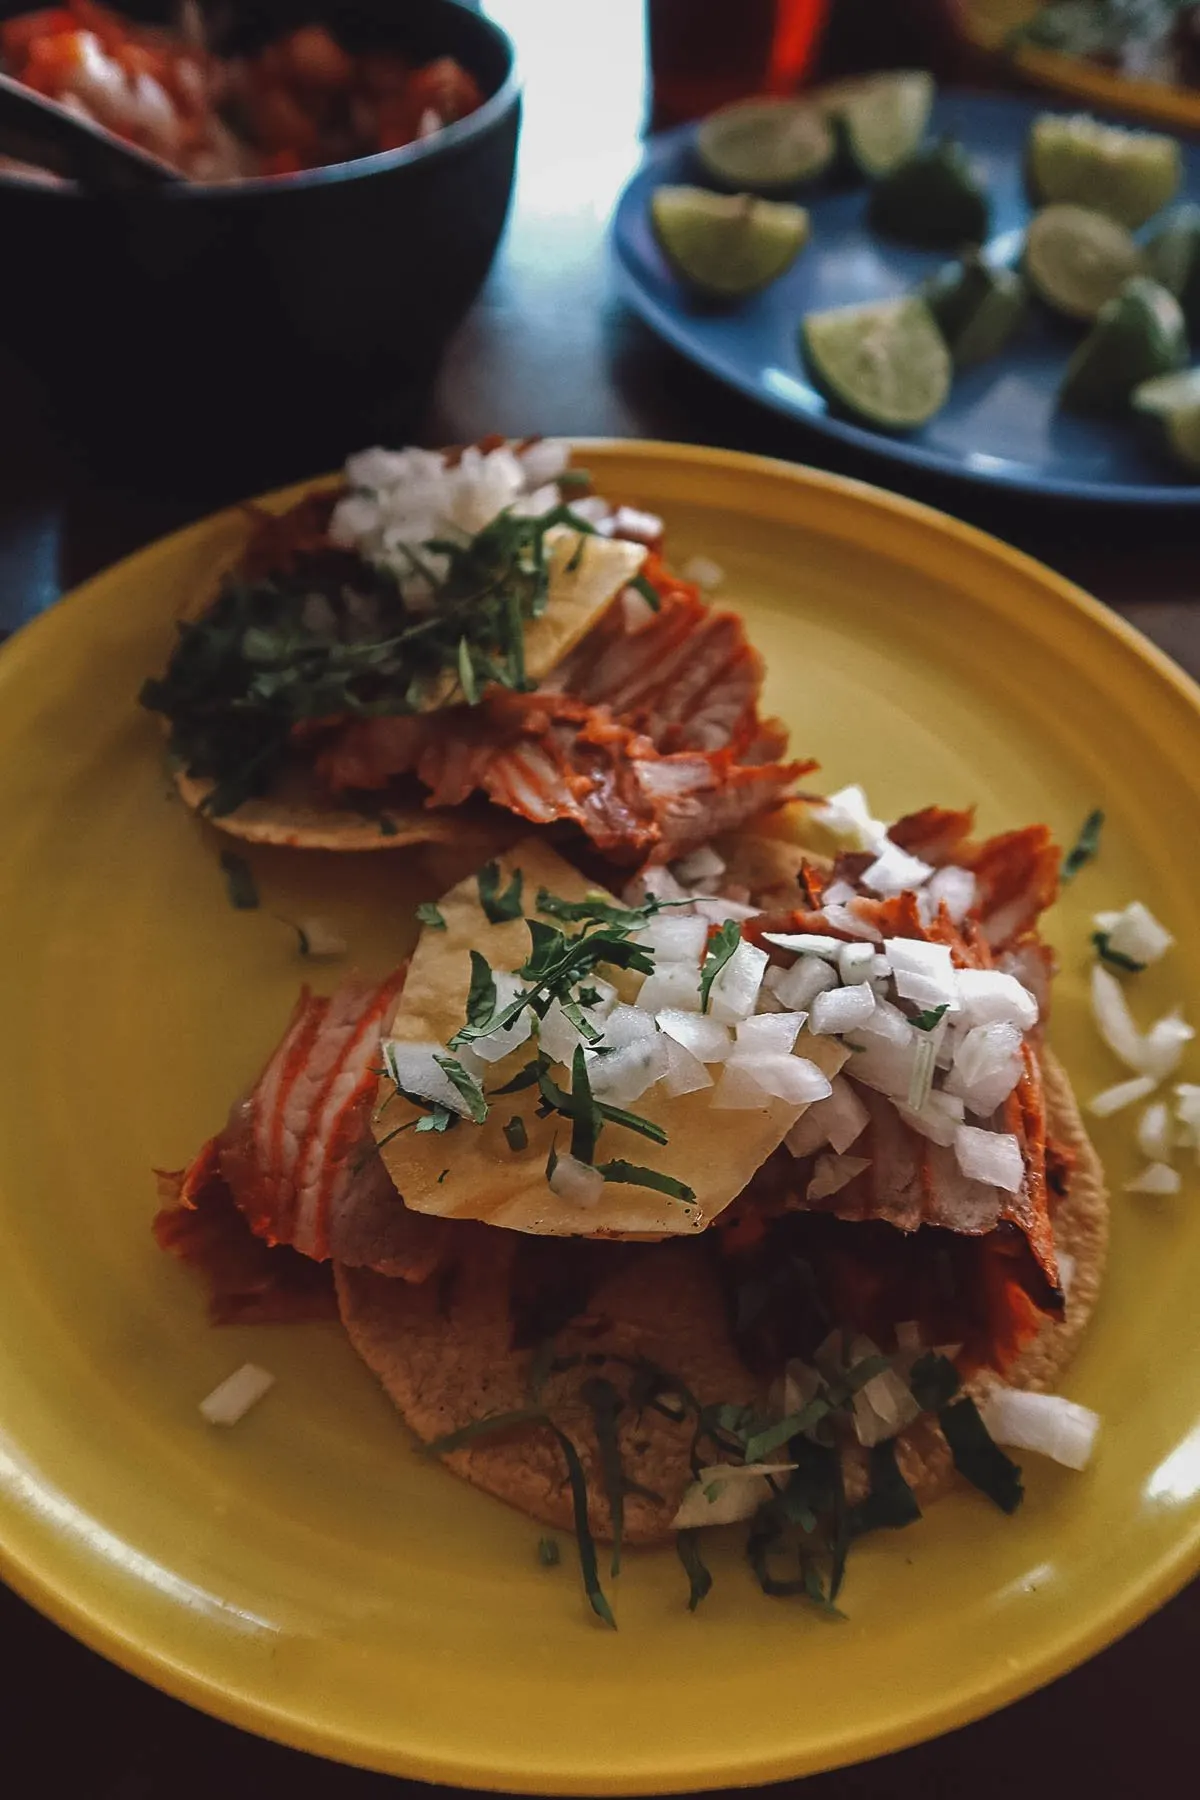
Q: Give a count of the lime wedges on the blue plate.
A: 11